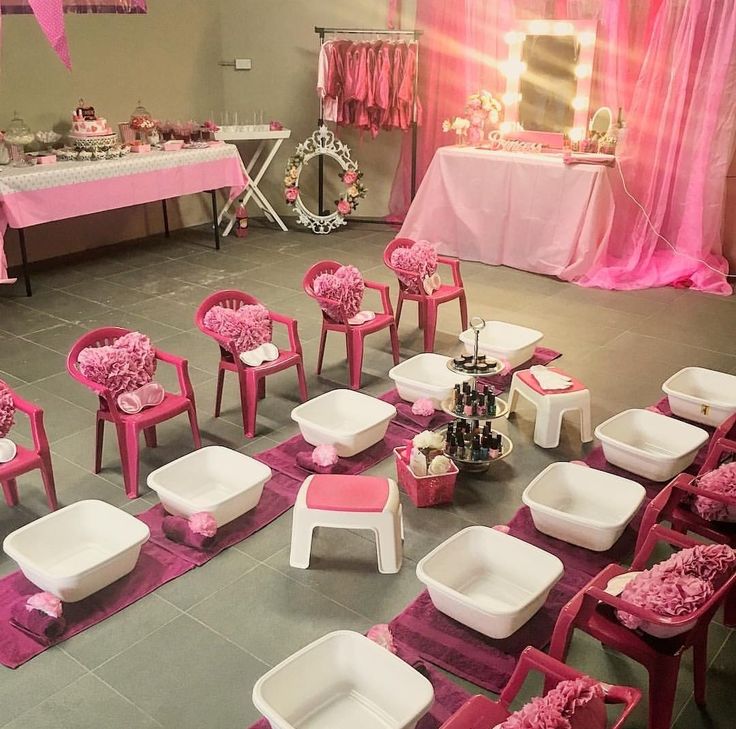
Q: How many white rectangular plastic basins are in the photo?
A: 10